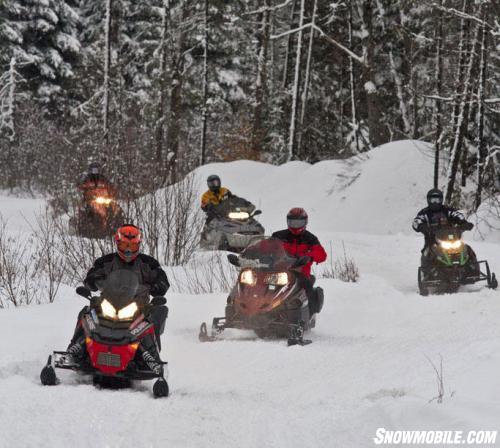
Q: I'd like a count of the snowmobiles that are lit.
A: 5